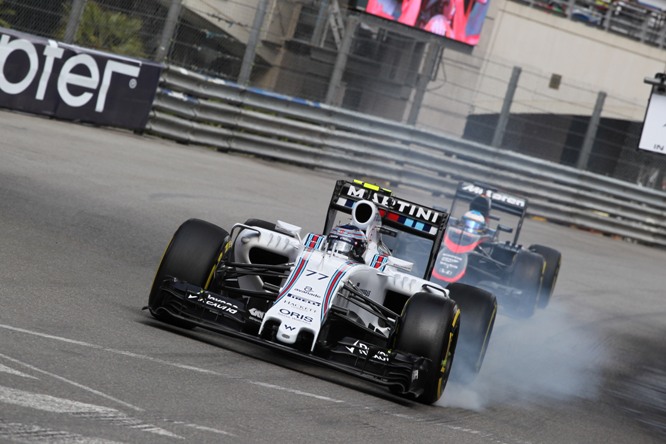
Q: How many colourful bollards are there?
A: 0